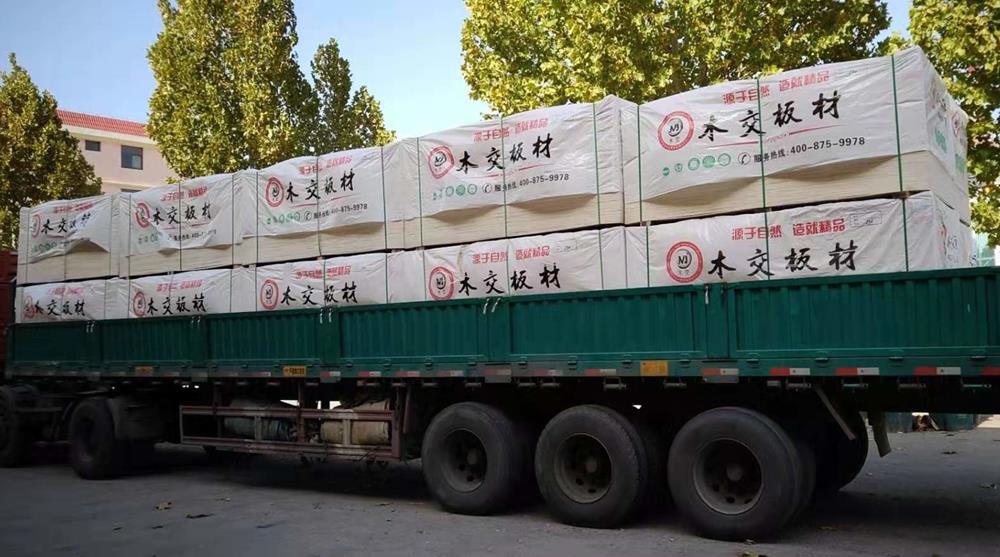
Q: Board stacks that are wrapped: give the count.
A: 10